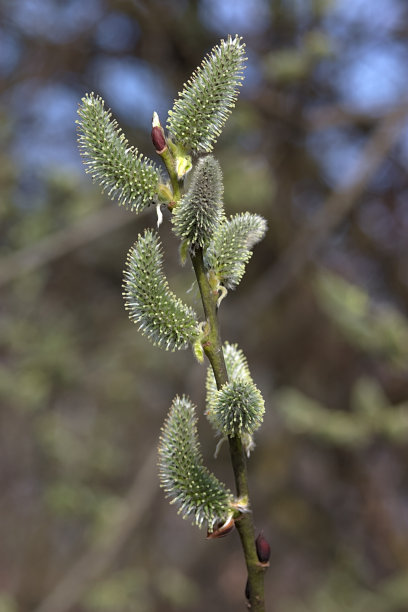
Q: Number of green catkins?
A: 8